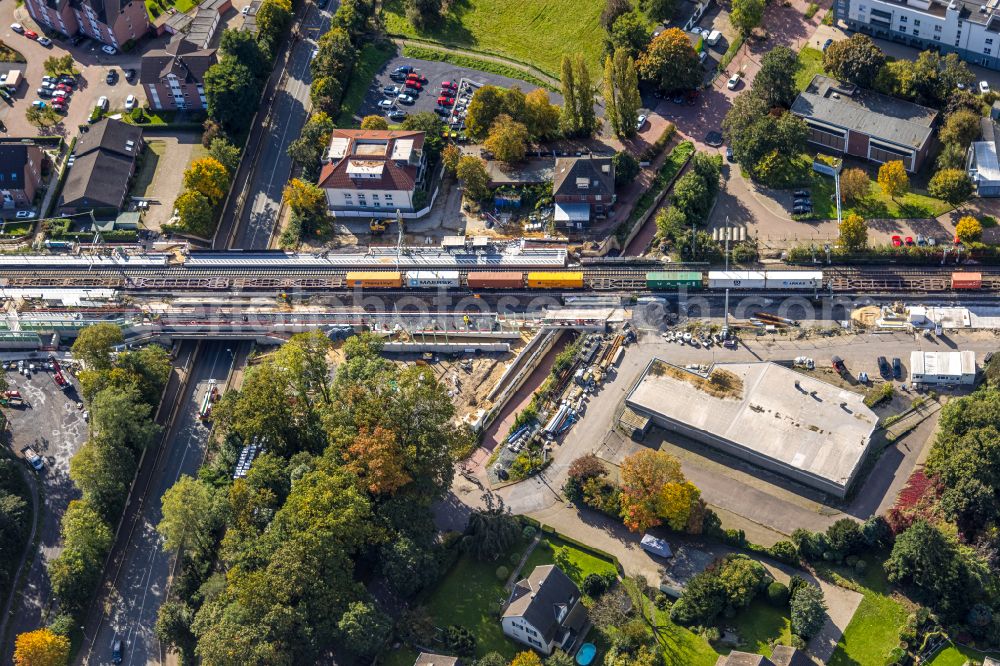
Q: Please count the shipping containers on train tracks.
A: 8